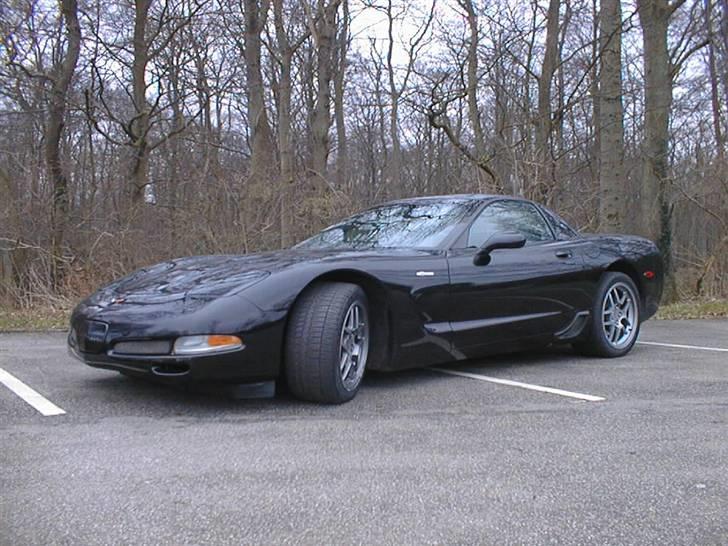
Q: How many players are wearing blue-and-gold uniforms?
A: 0